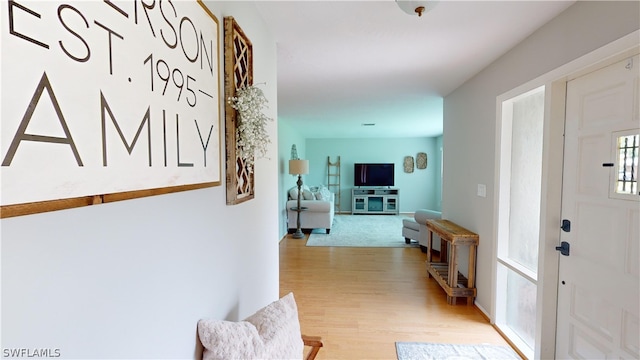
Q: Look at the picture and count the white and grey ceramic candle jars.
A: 0